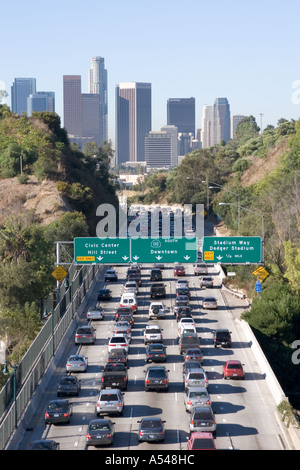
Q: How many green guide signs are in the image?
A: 3